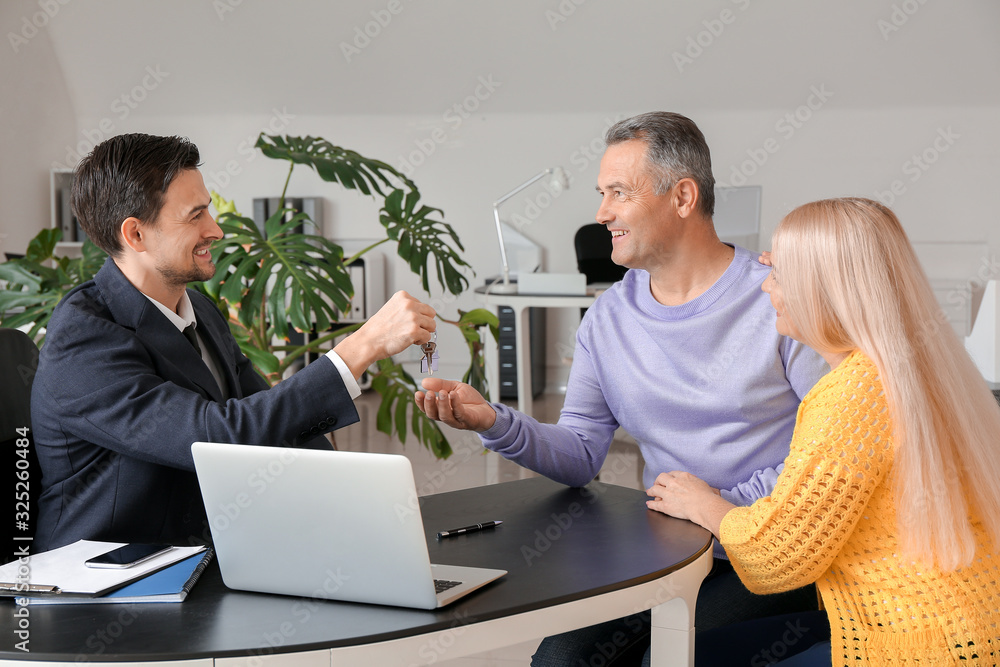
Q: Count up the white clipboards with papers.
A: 1